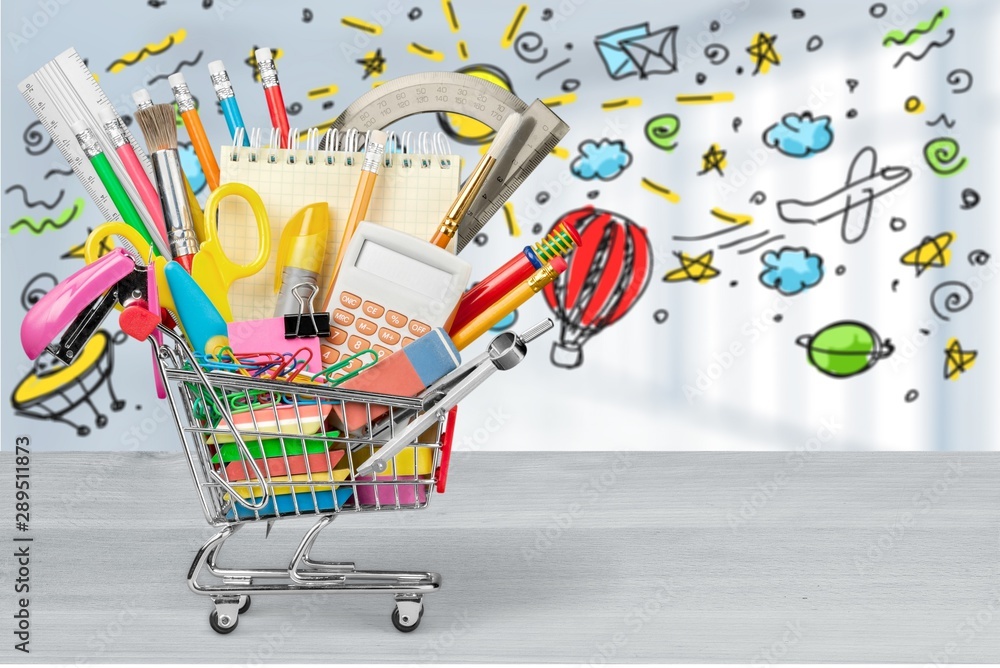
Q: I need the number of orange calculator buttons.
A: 15